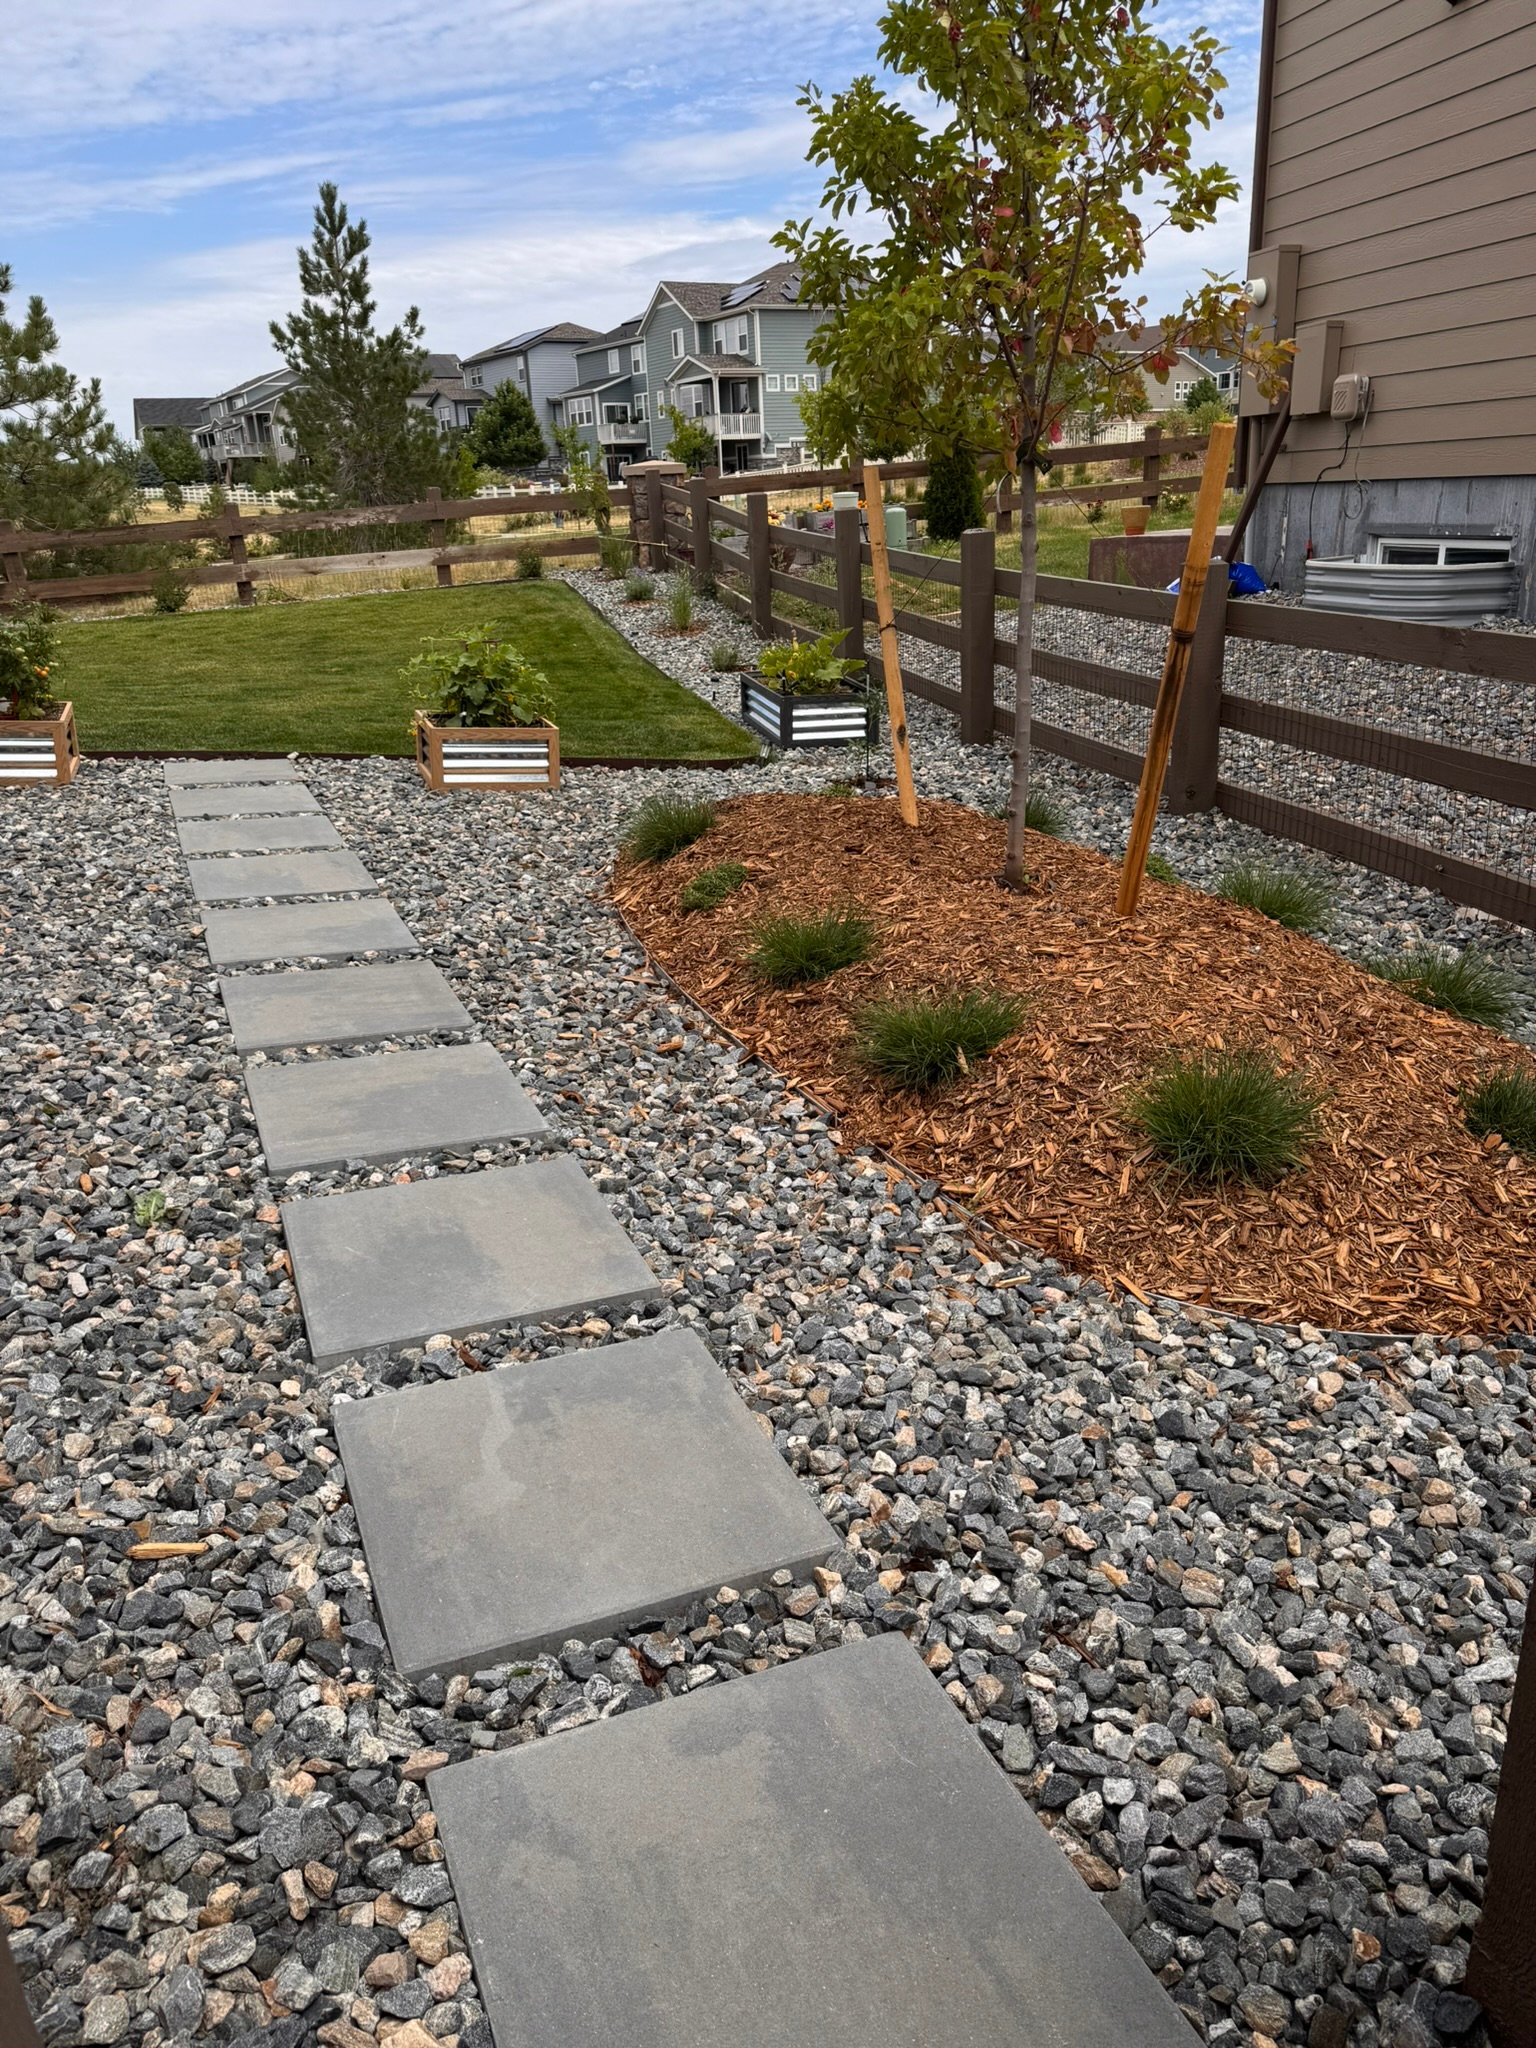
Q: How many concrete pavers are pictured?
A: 10